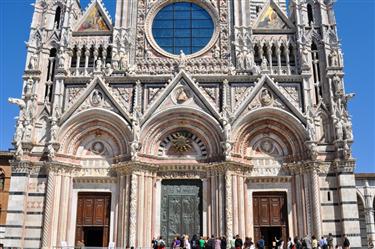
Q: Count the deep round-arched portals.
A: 3